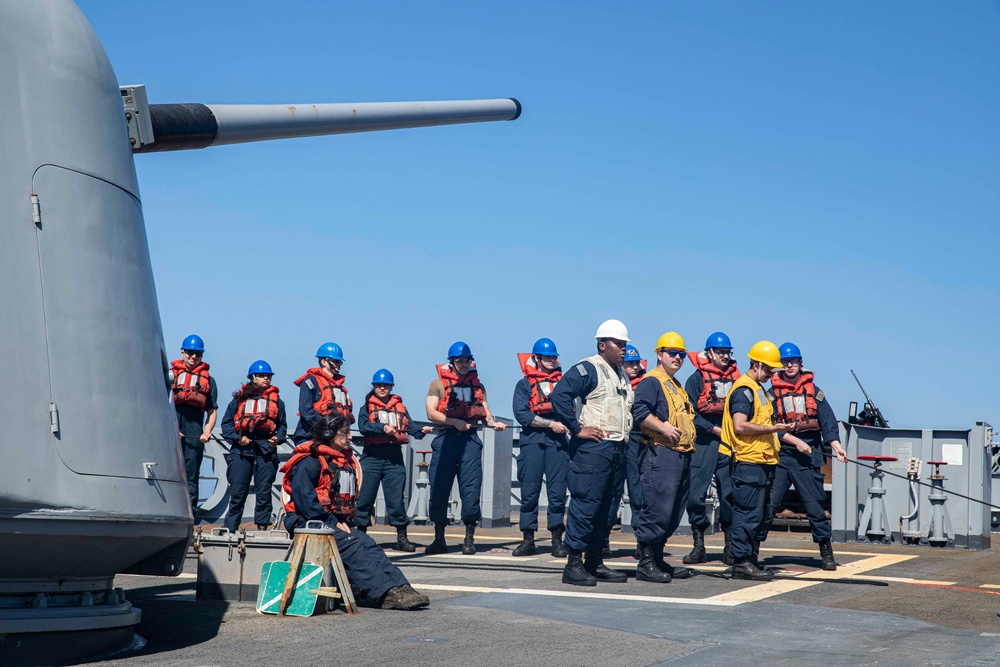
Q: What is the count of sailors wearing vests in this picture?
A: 13